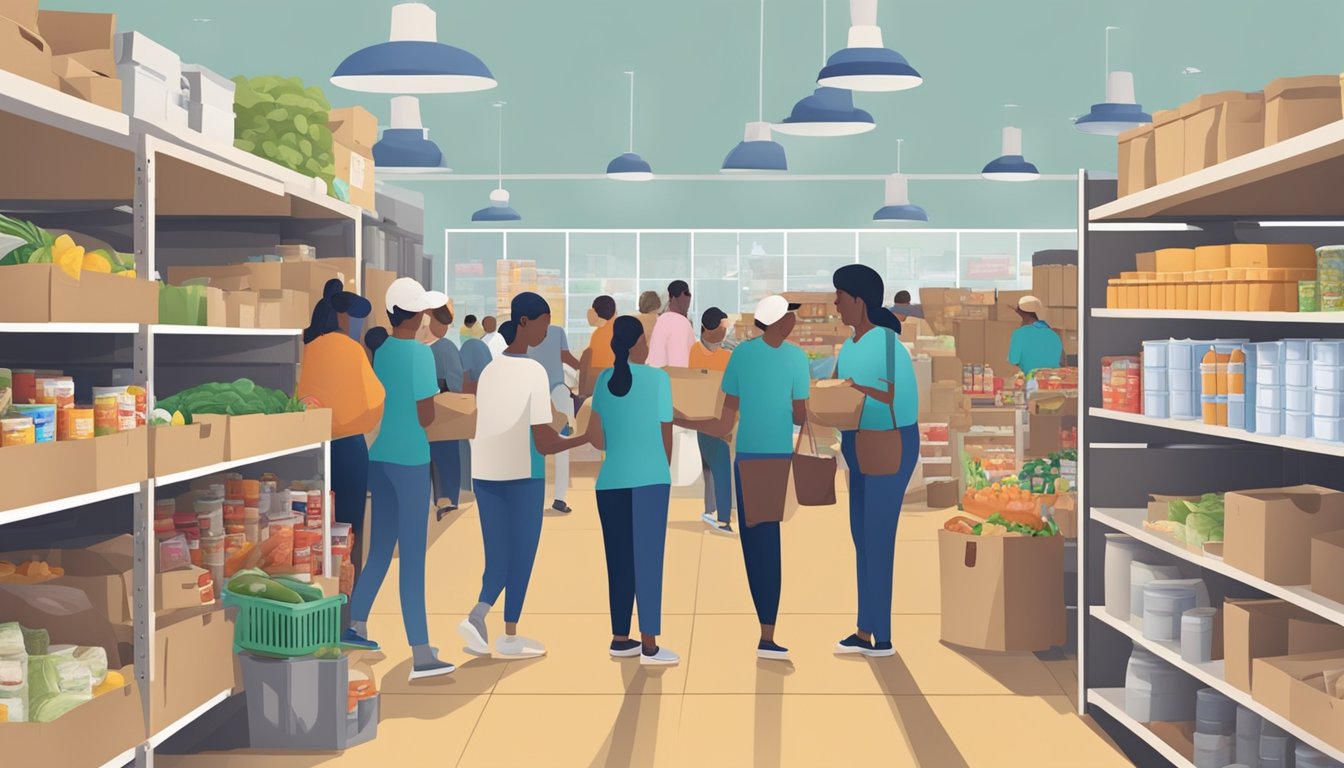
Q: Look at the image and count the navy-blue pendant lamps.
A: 10